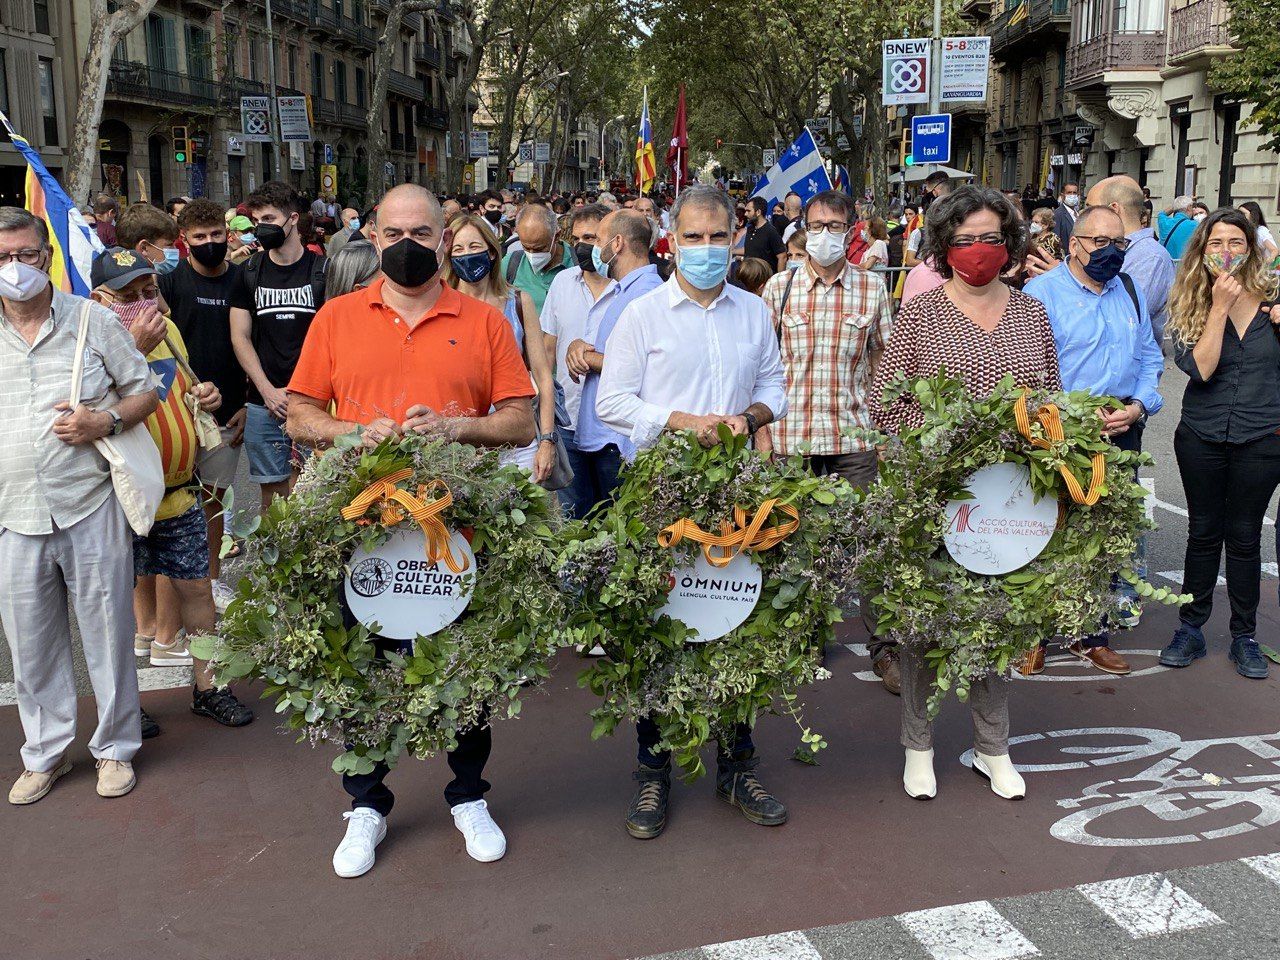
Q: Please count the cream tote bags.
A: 1